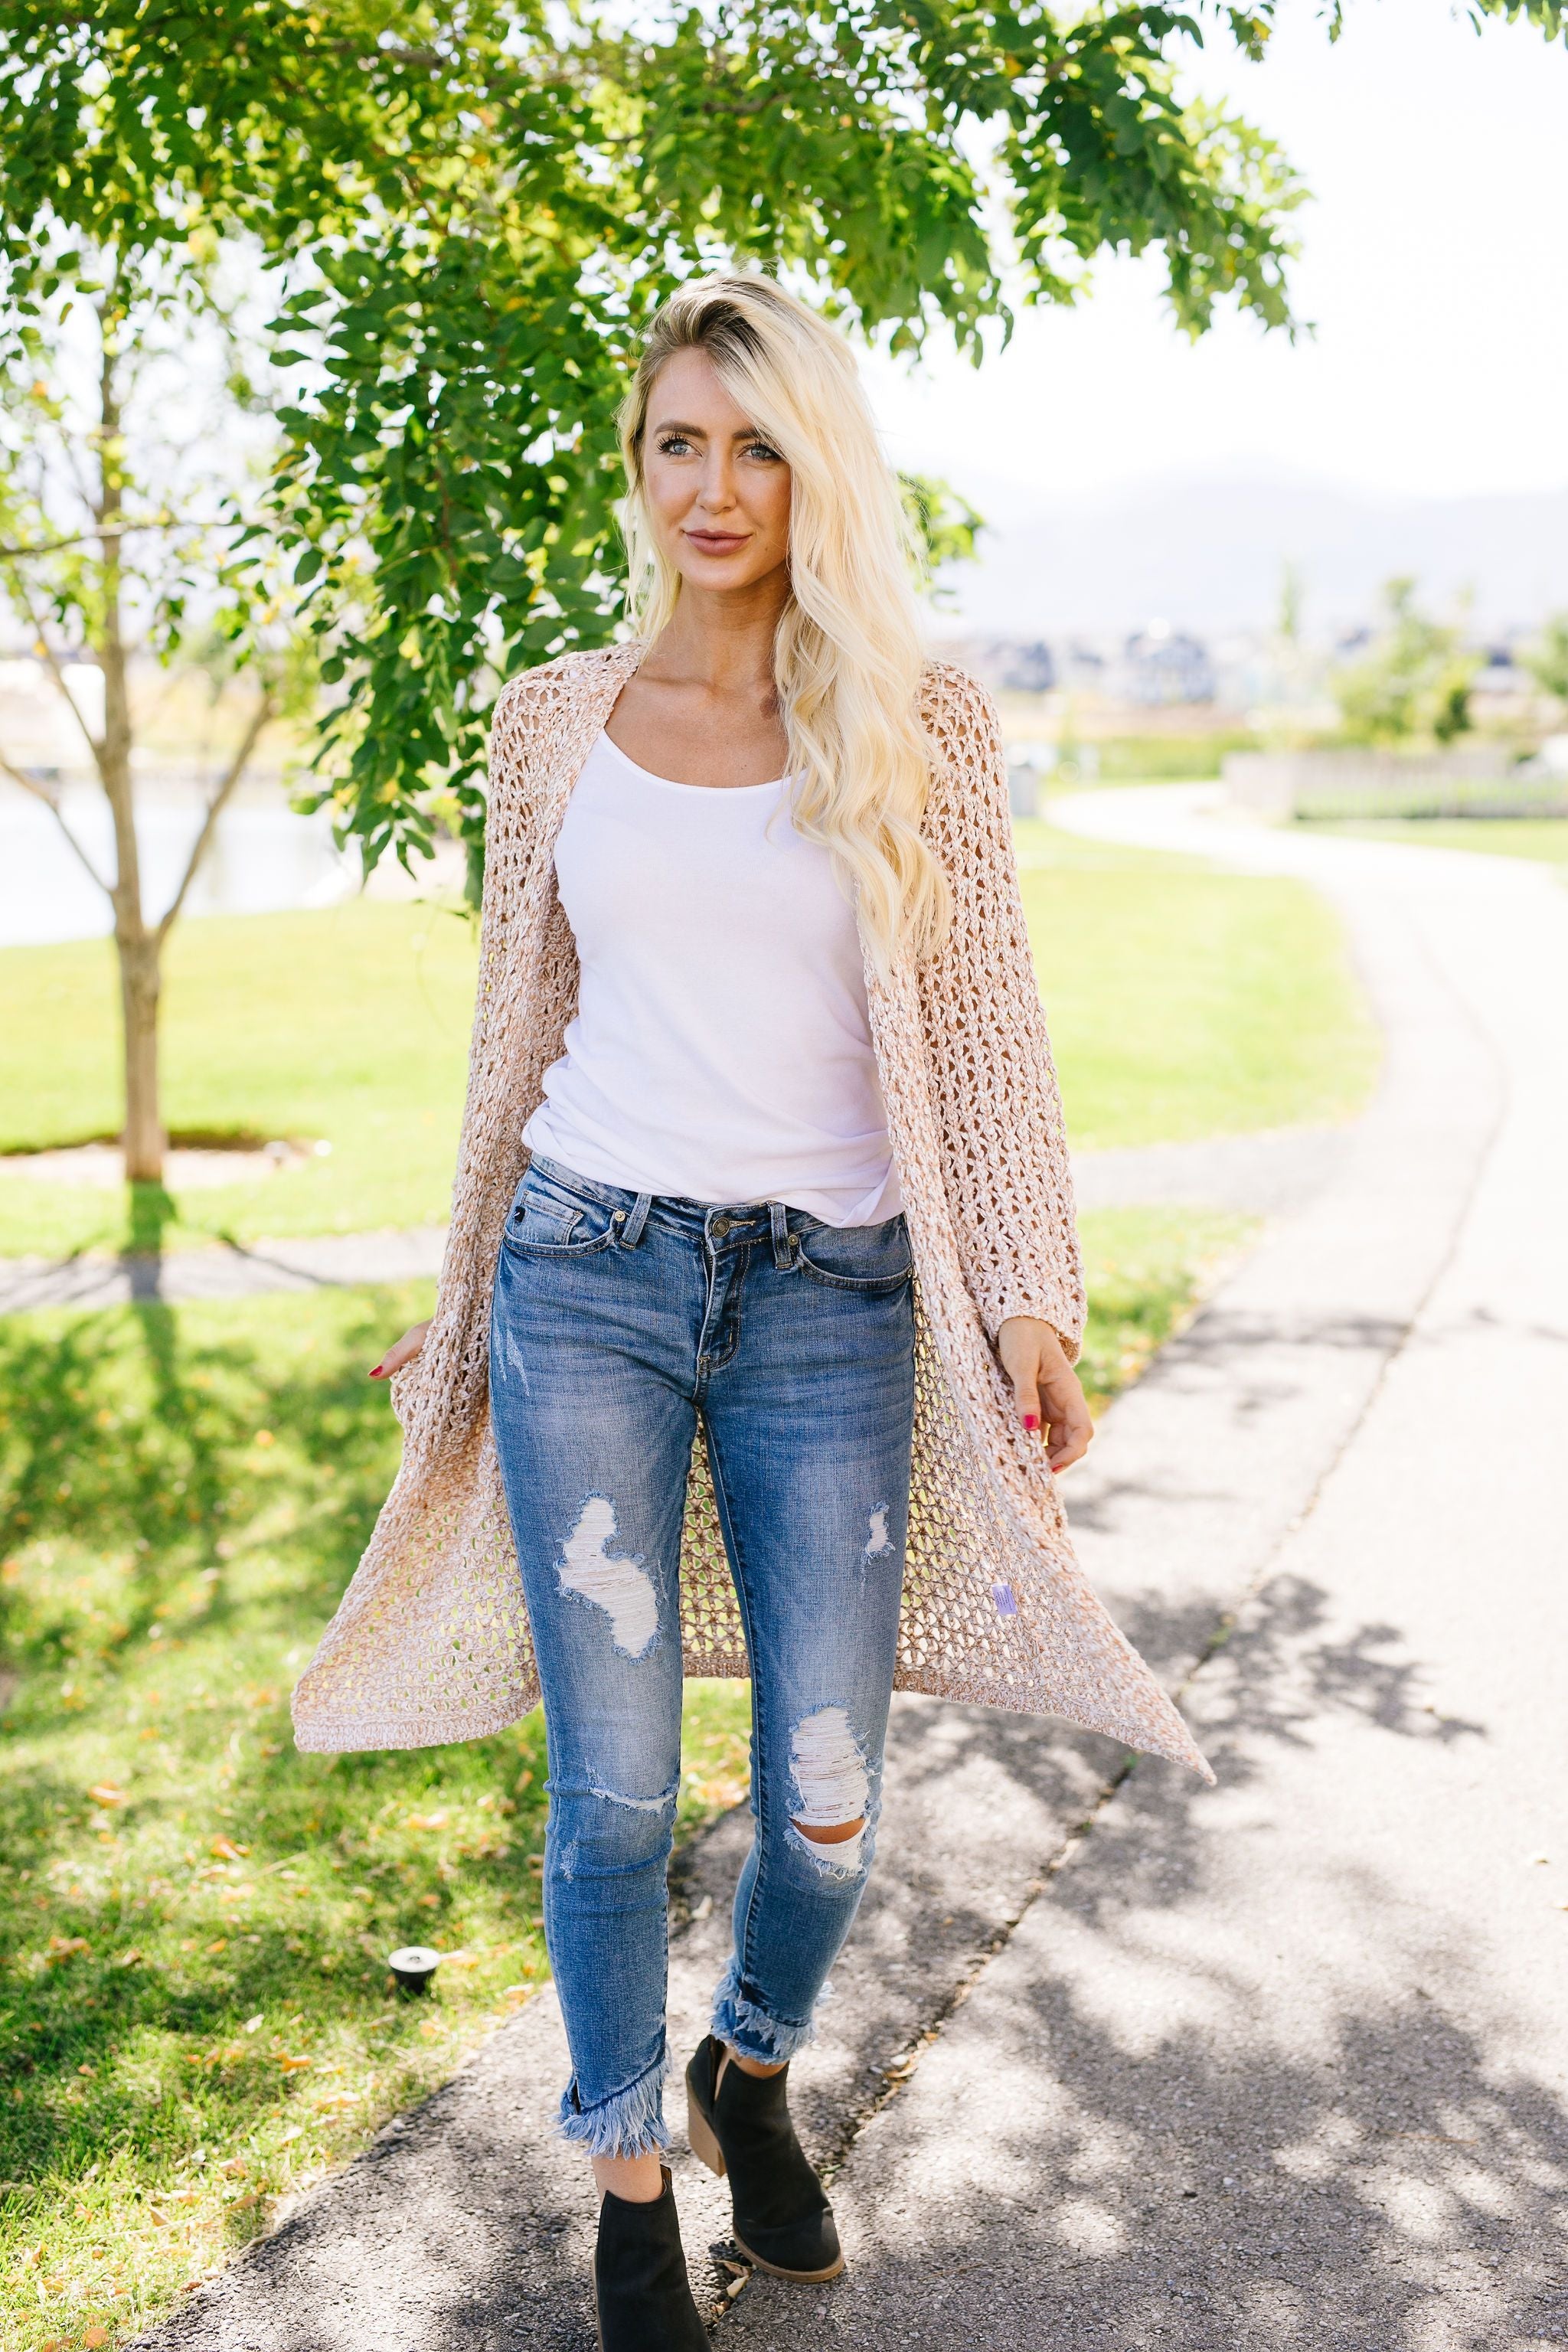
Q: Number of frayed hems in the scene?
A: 2